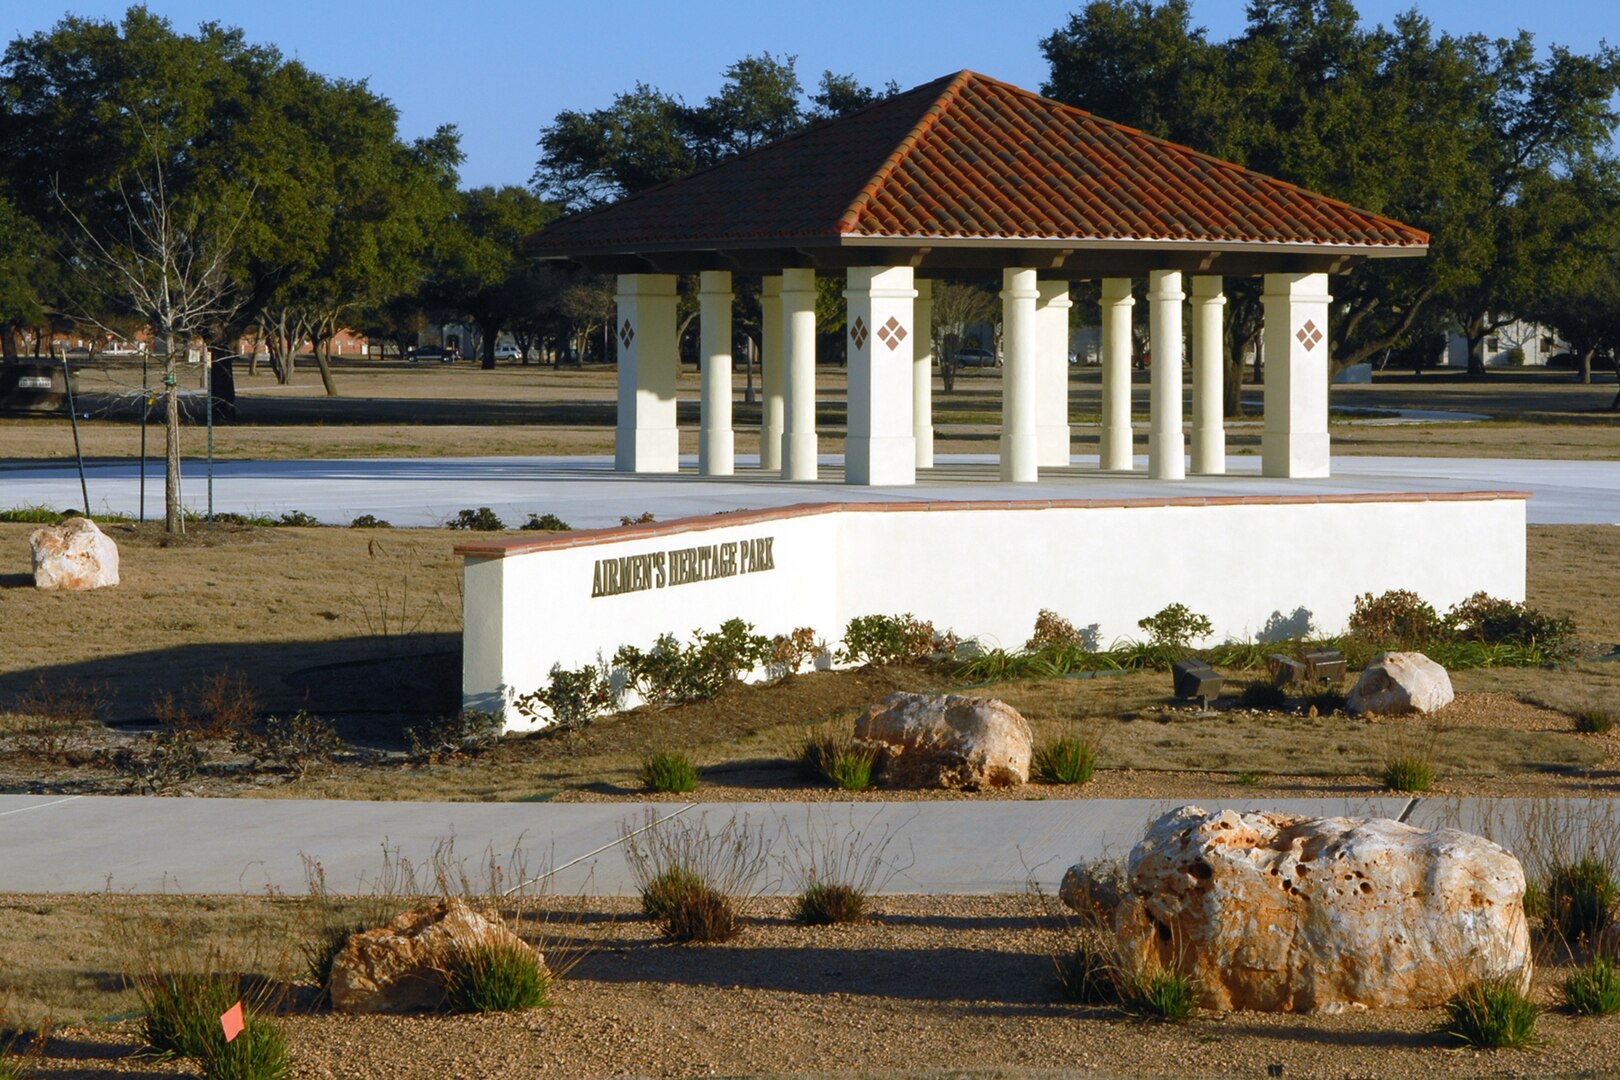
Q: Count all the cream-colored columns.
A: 12